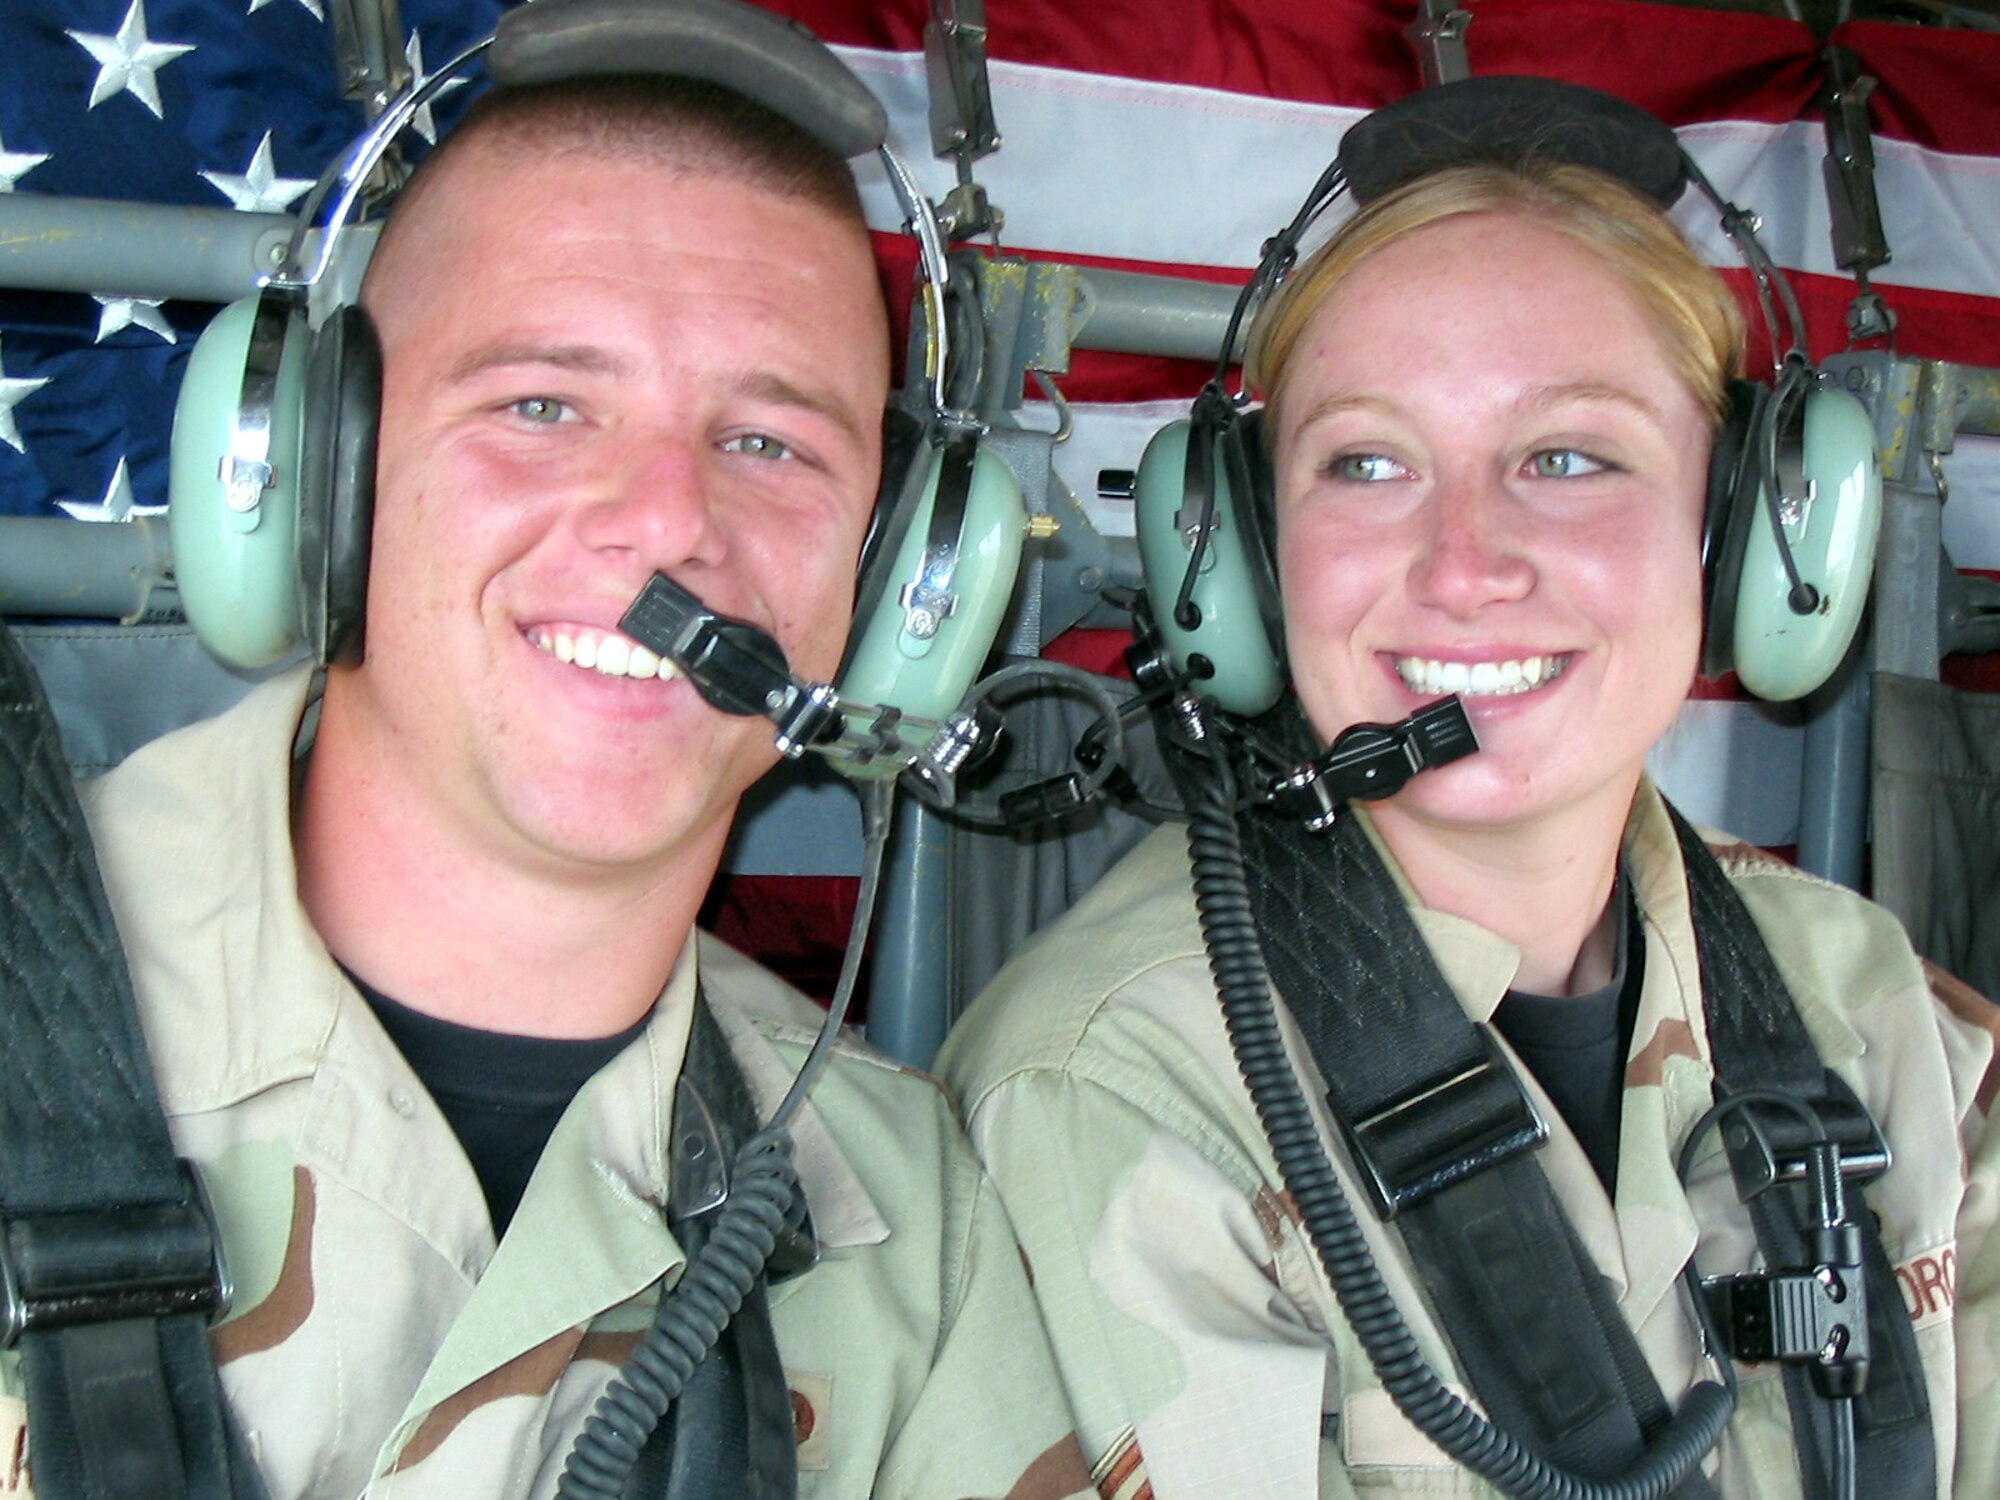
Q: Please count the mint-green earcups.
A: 4